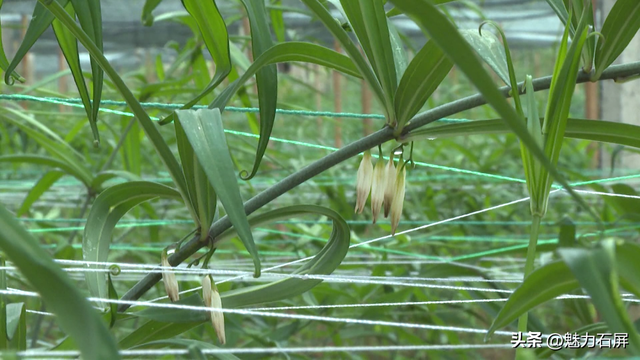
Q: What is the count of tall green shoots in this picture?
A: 1